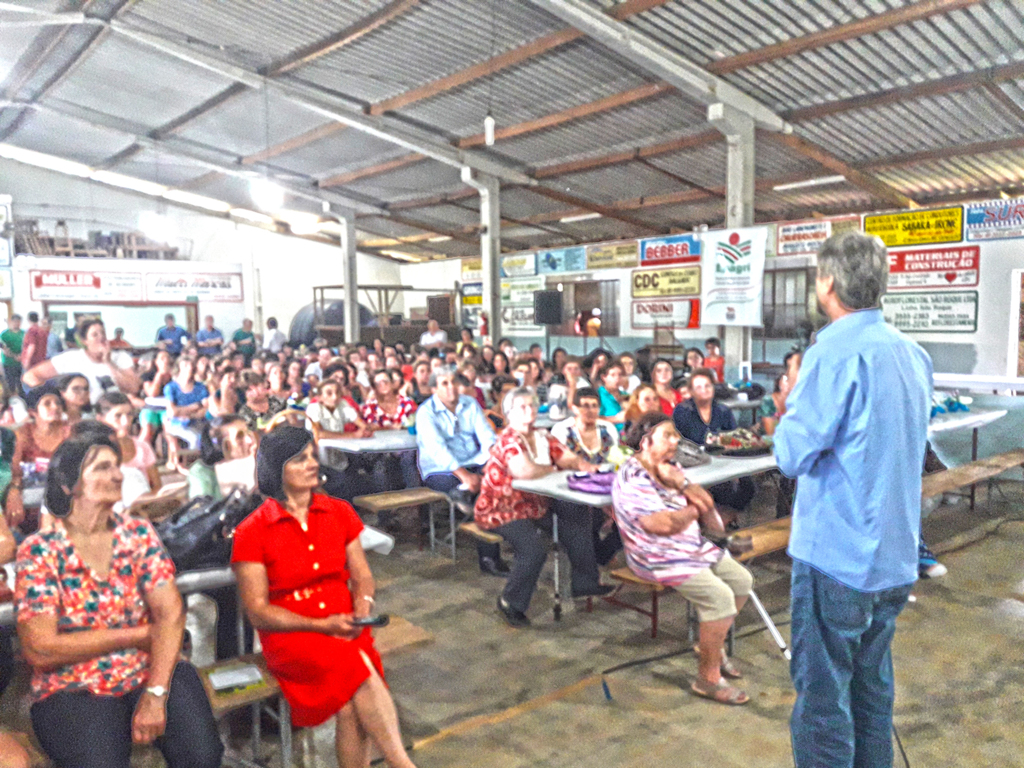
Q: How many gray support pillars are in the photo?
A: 3